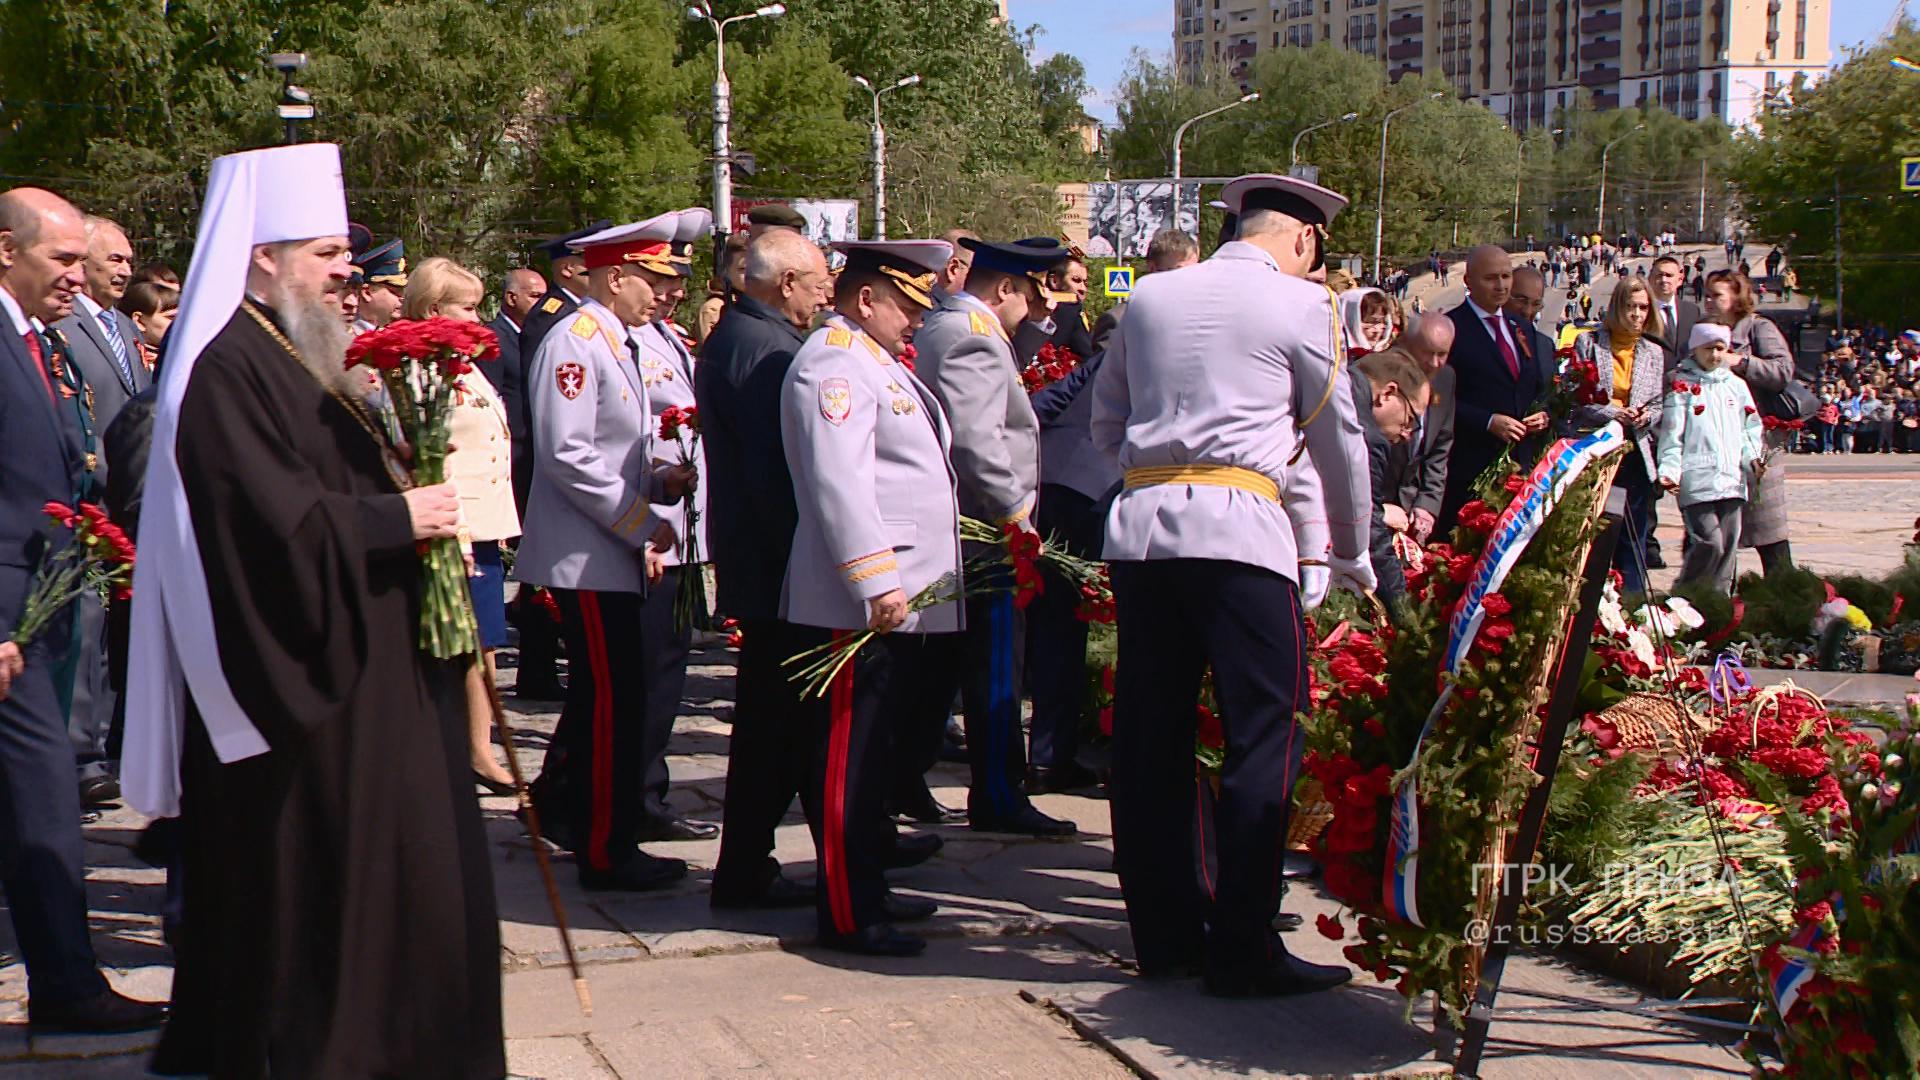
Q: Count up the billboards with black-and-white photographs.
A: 2